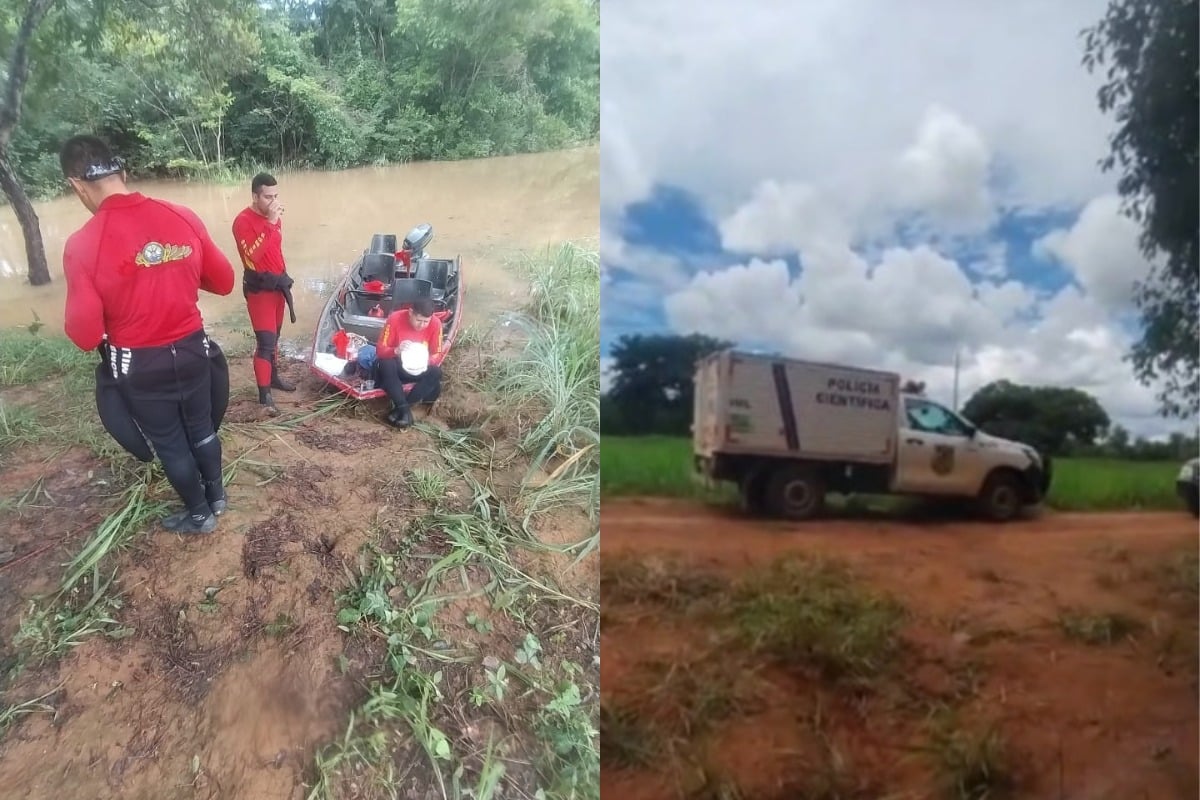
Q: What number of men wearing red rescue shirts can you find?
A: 3